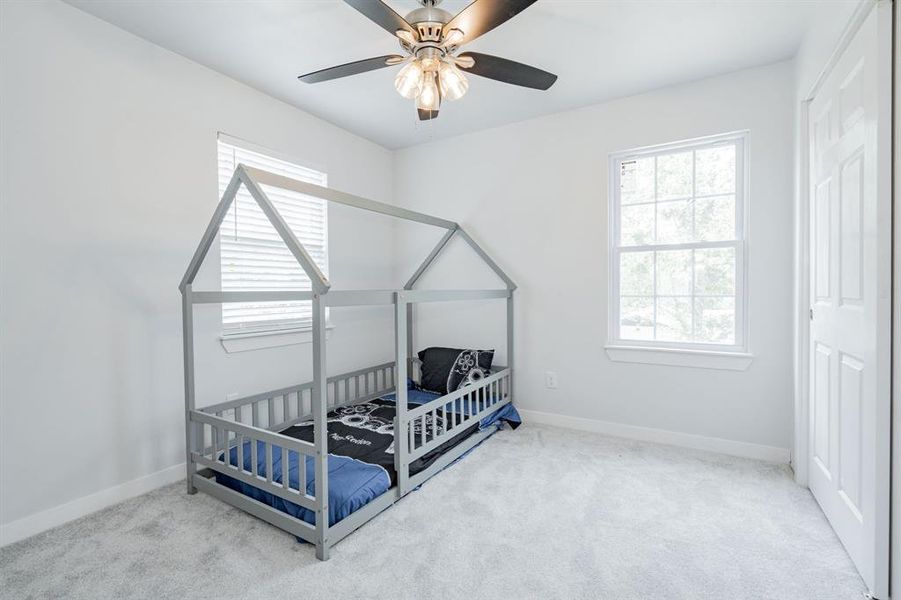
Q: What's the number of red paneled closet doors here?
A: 0